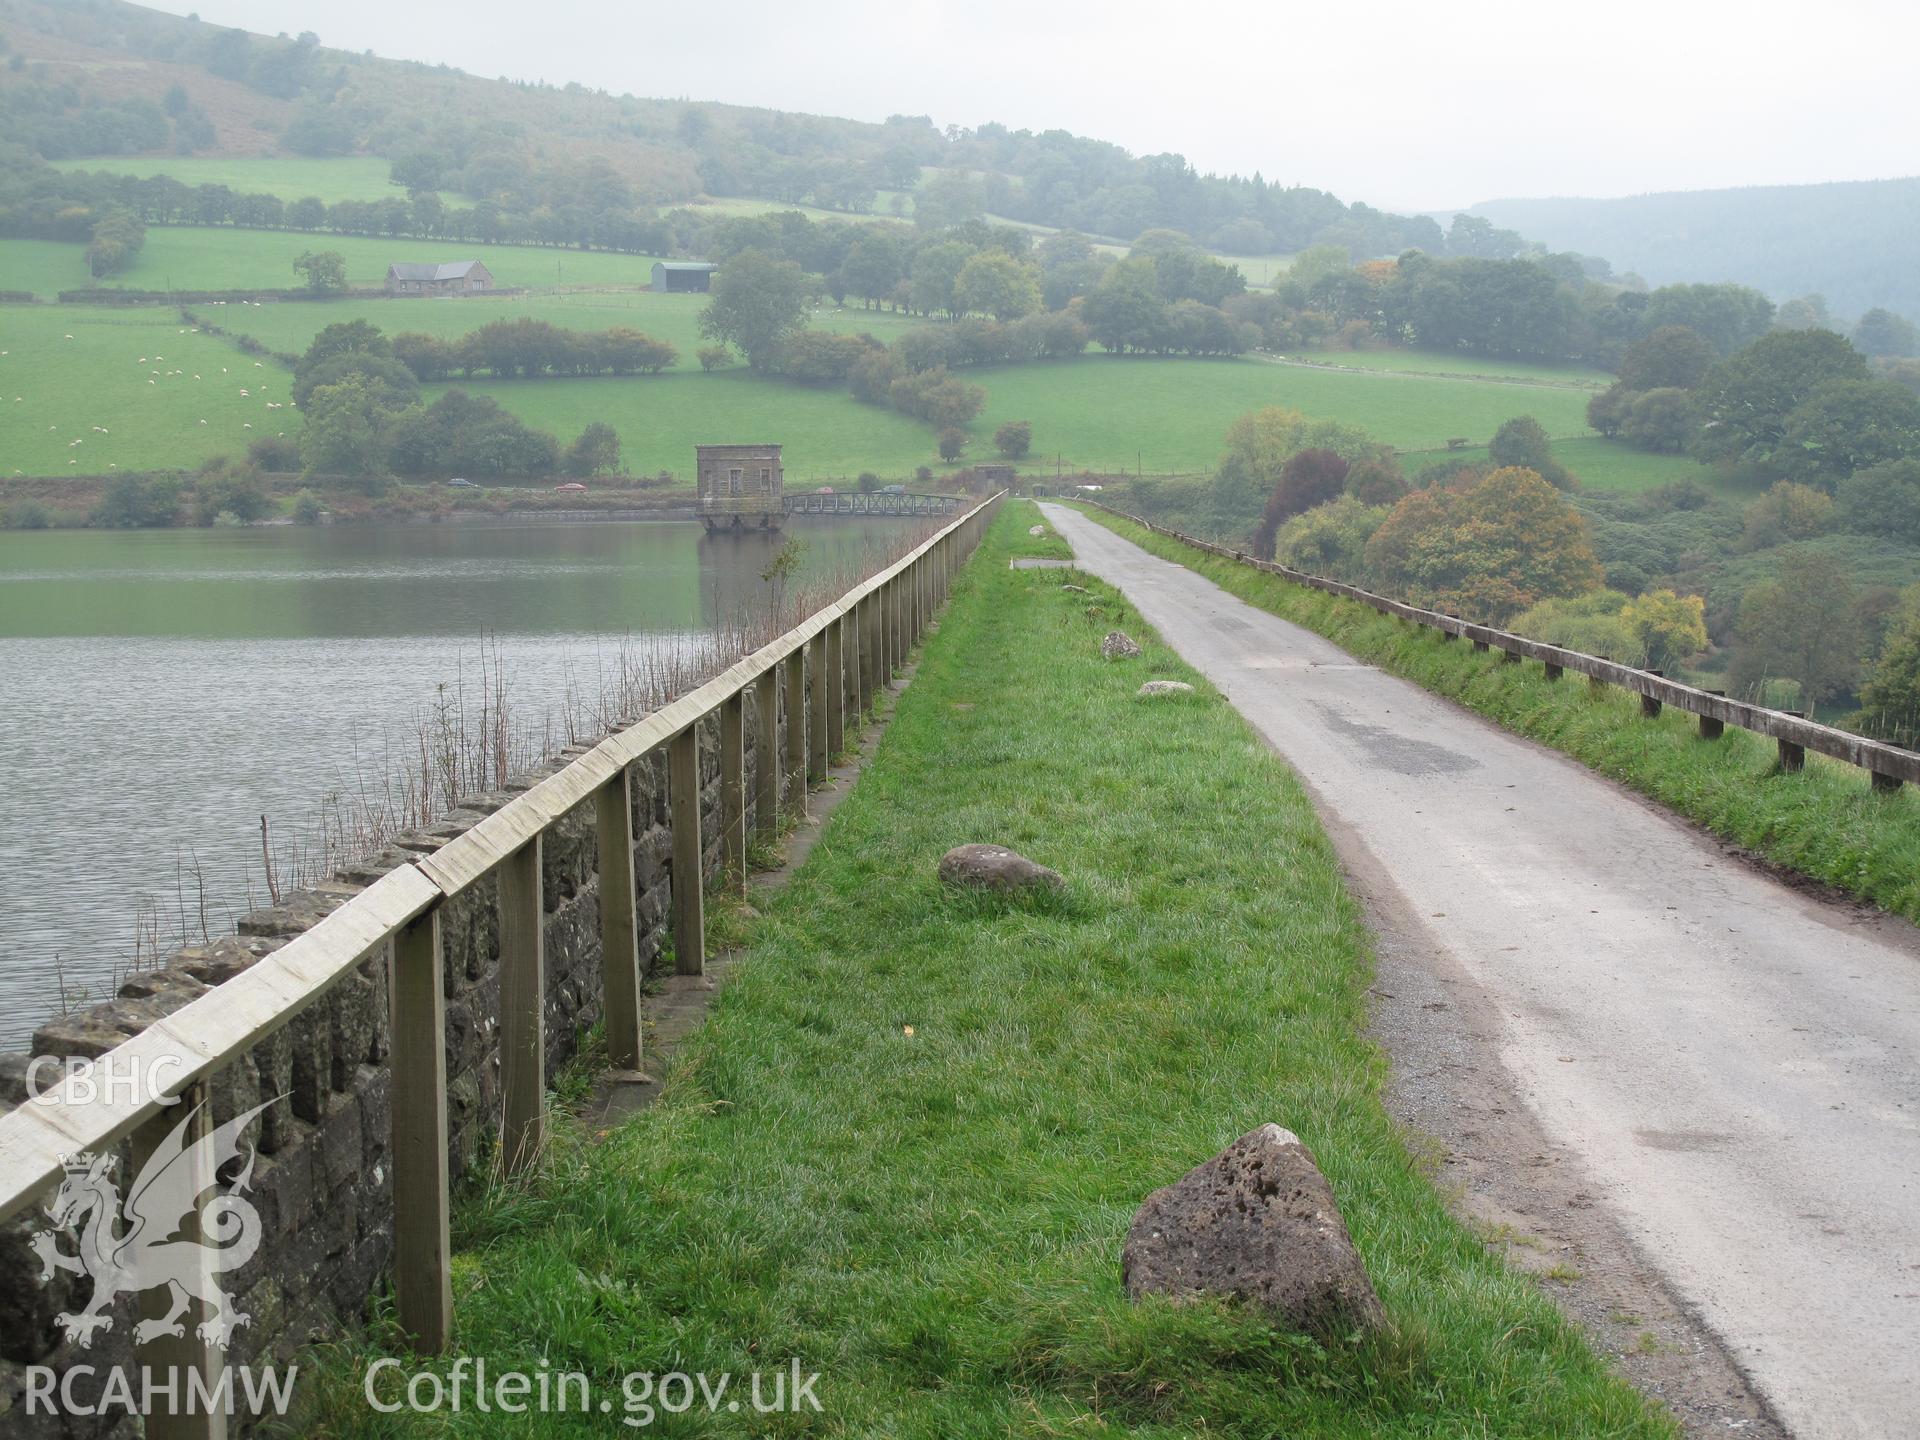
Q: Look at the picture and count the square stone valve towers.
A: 1